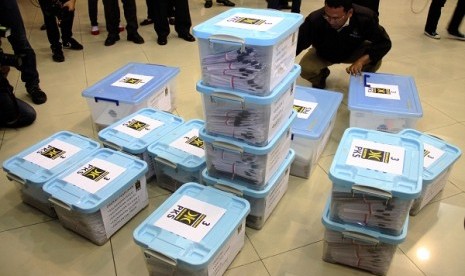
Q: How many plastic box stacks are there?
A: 2